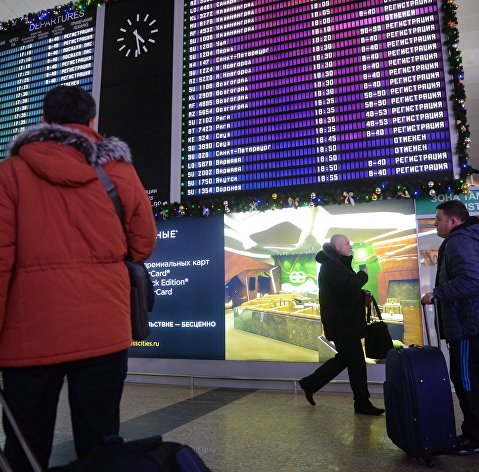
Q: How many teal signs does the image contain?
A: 1